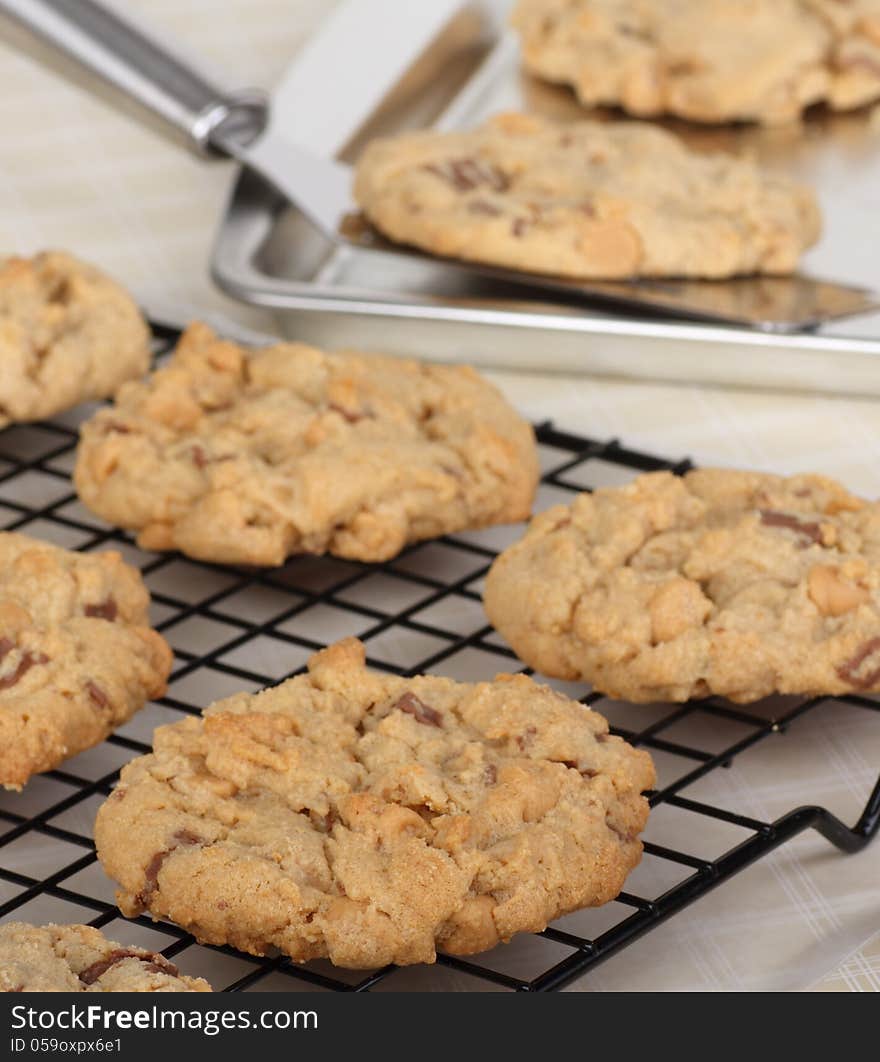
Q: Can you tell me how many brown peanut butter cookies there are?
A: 8